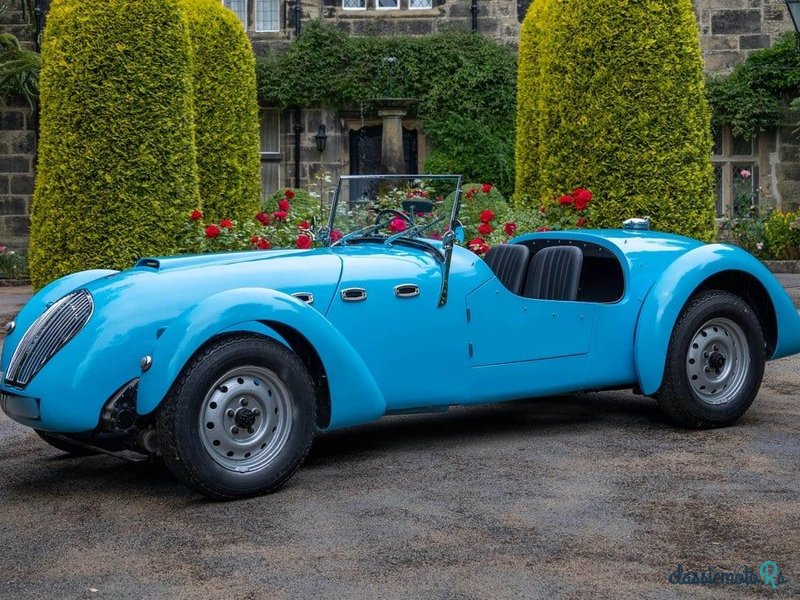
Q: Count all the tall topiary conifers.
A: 4